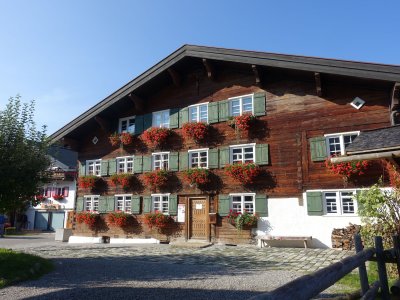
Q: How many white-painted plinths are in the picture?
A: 2